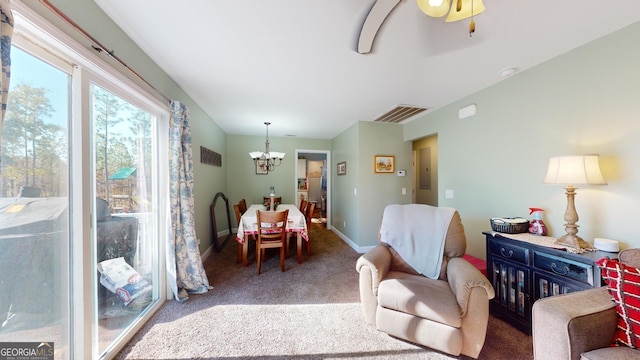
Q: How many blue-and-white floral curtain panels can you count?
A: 2